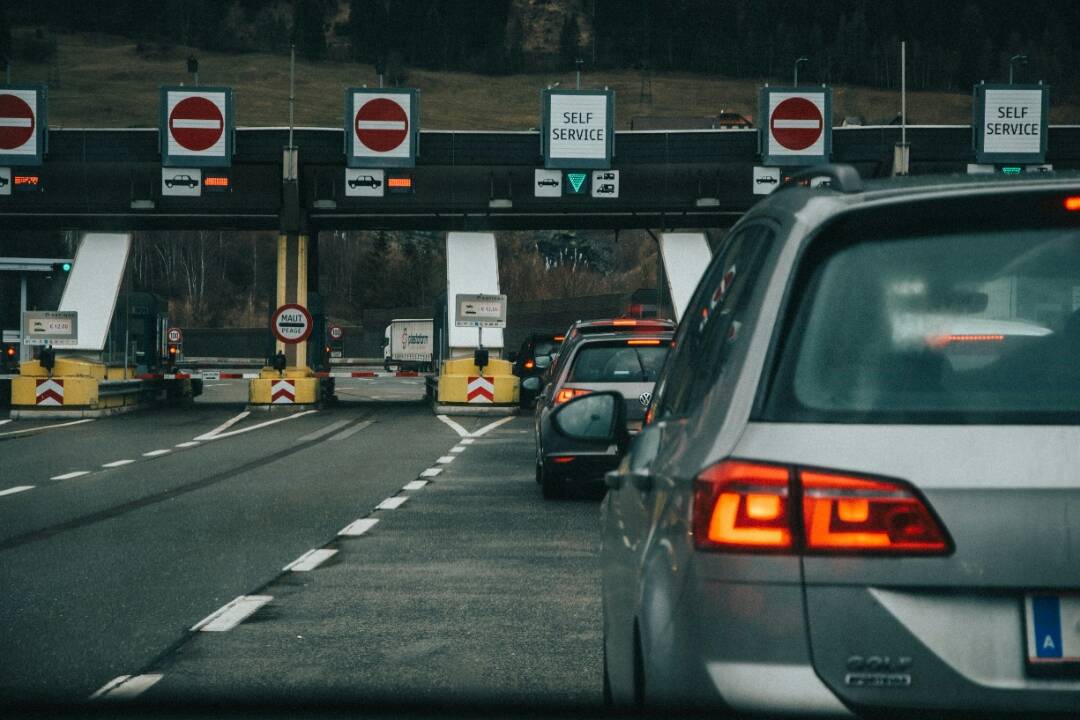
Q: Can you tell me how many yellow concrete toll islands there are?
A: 3